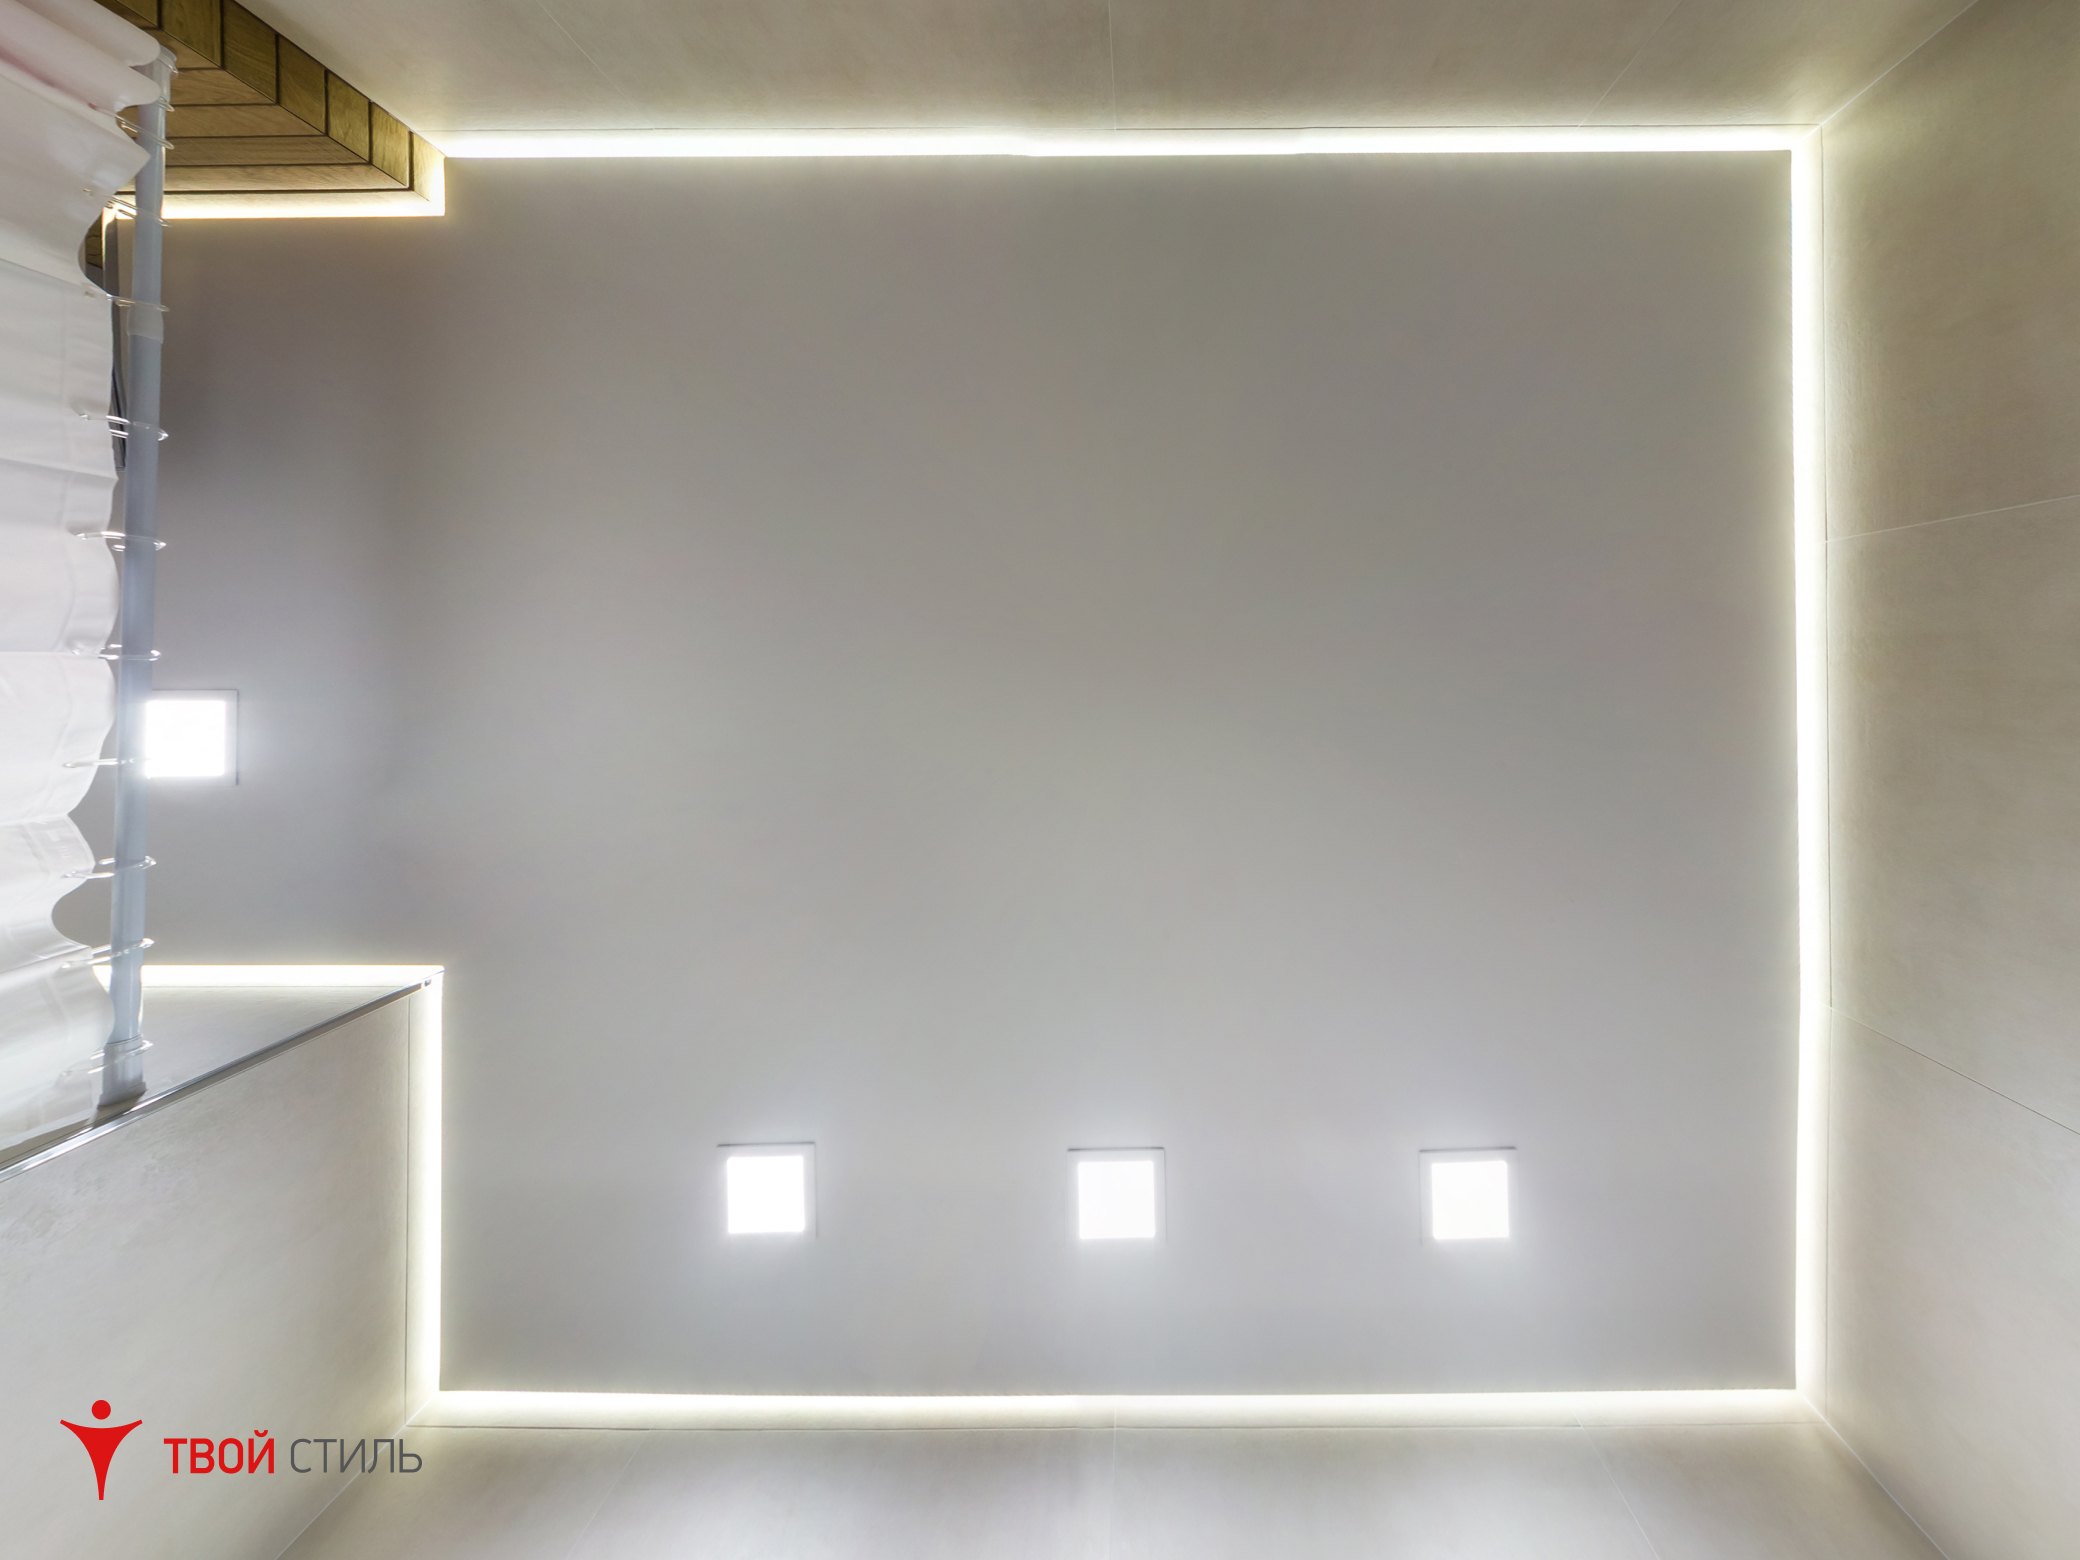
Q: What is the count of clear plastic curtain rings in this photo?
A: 12